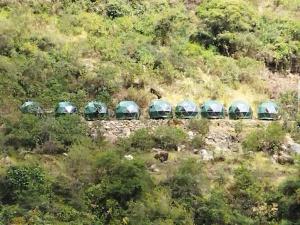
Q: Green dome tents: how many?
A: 9